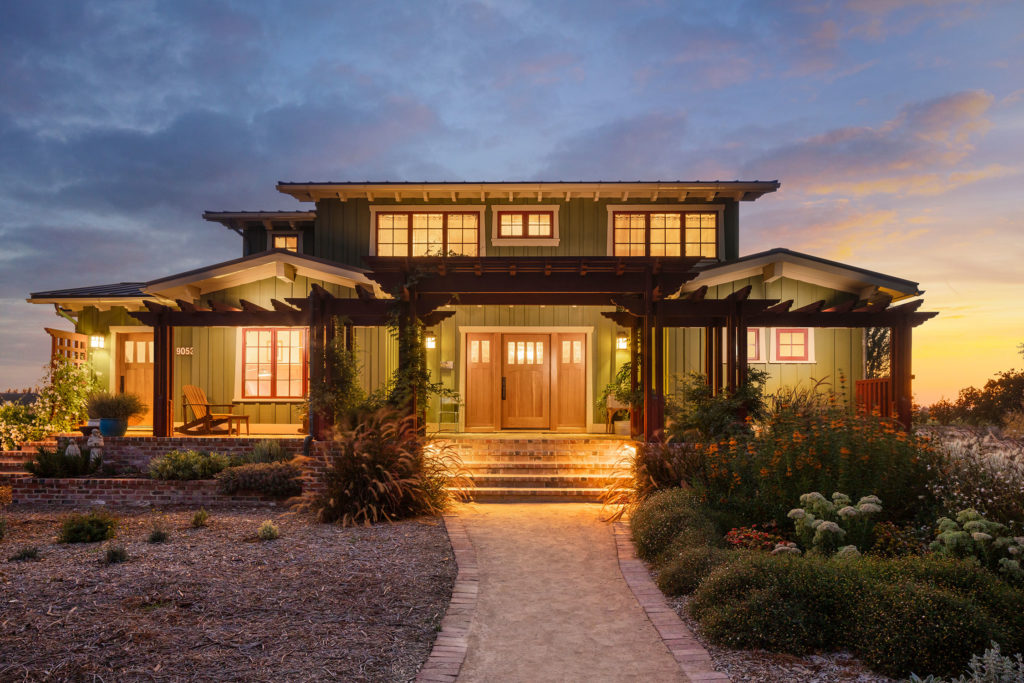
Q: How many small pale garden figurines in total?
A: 2